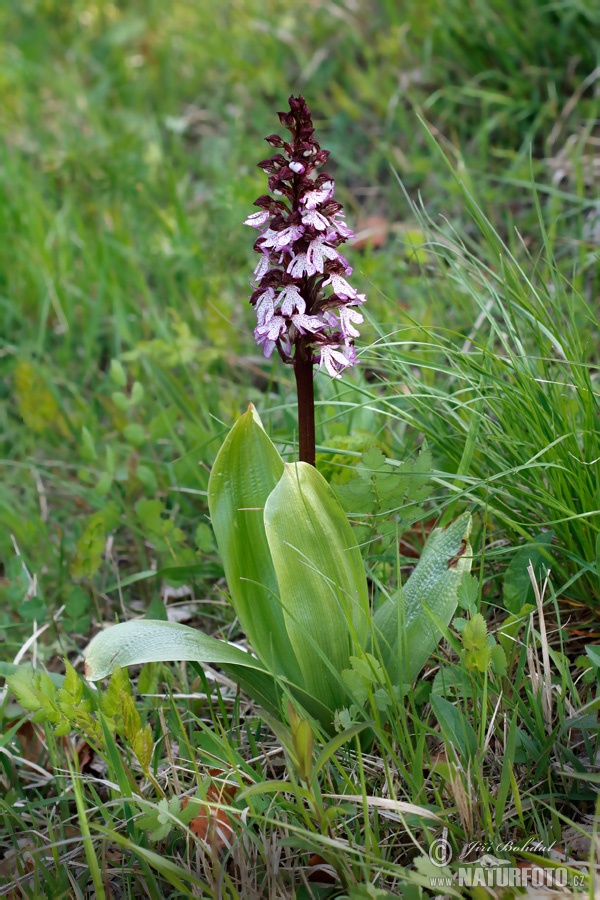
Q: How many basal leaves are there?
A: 4